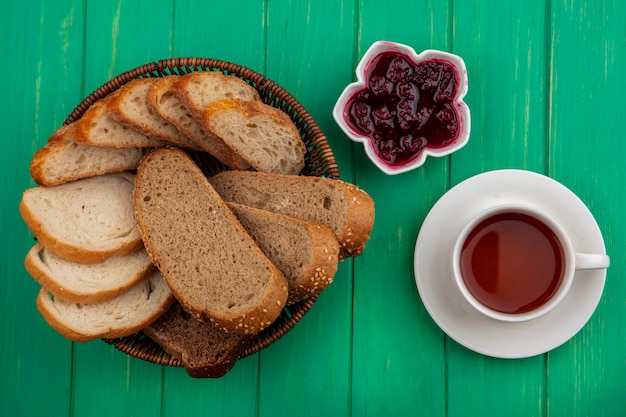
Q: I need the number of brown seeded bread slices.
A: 3